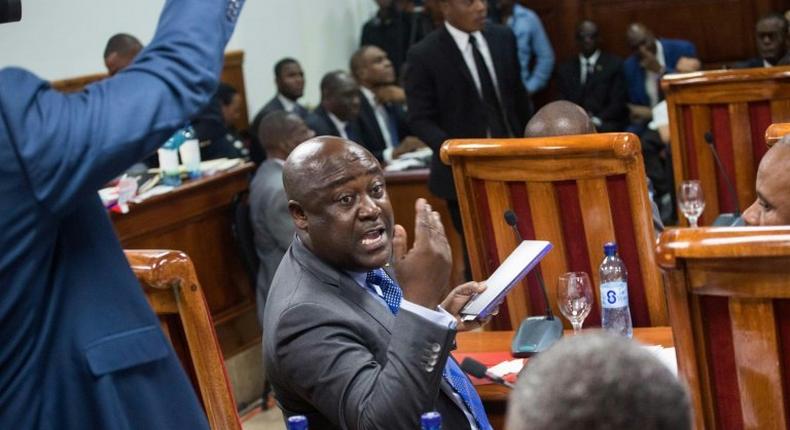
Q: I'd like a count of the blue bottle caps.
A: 3